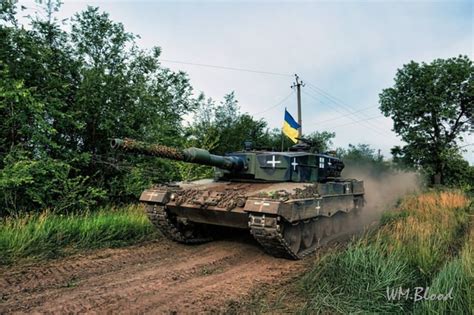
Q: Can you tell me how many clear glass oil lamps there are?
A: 0